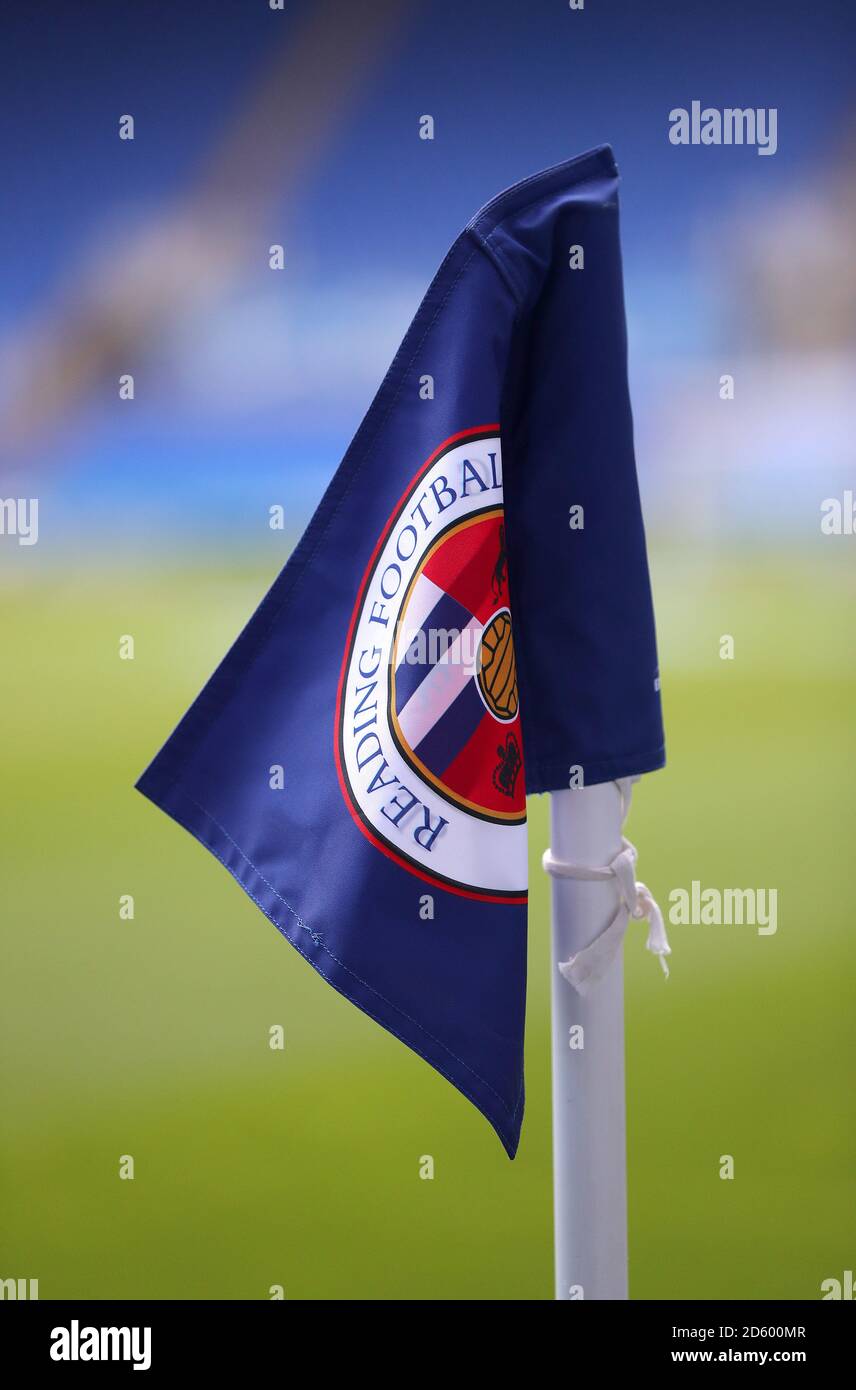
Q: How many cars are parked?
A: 0